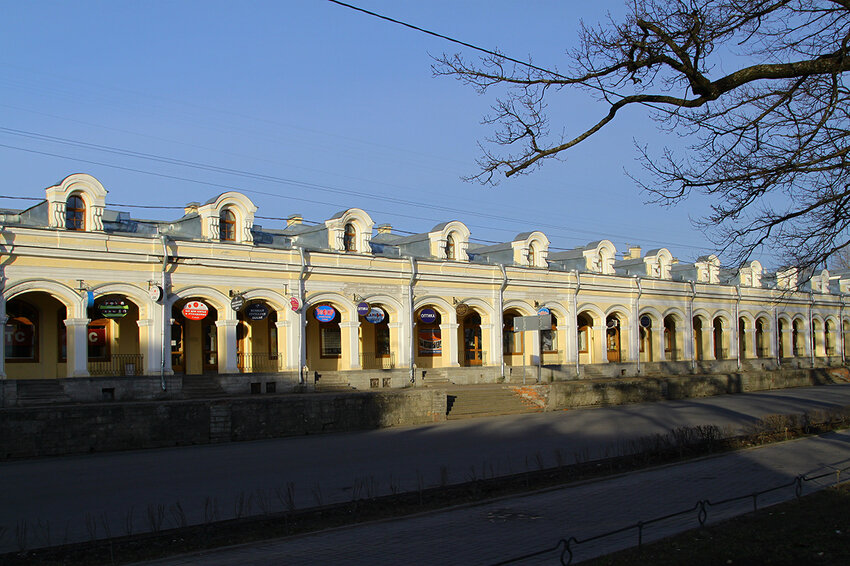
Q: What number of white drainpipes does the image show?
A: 11